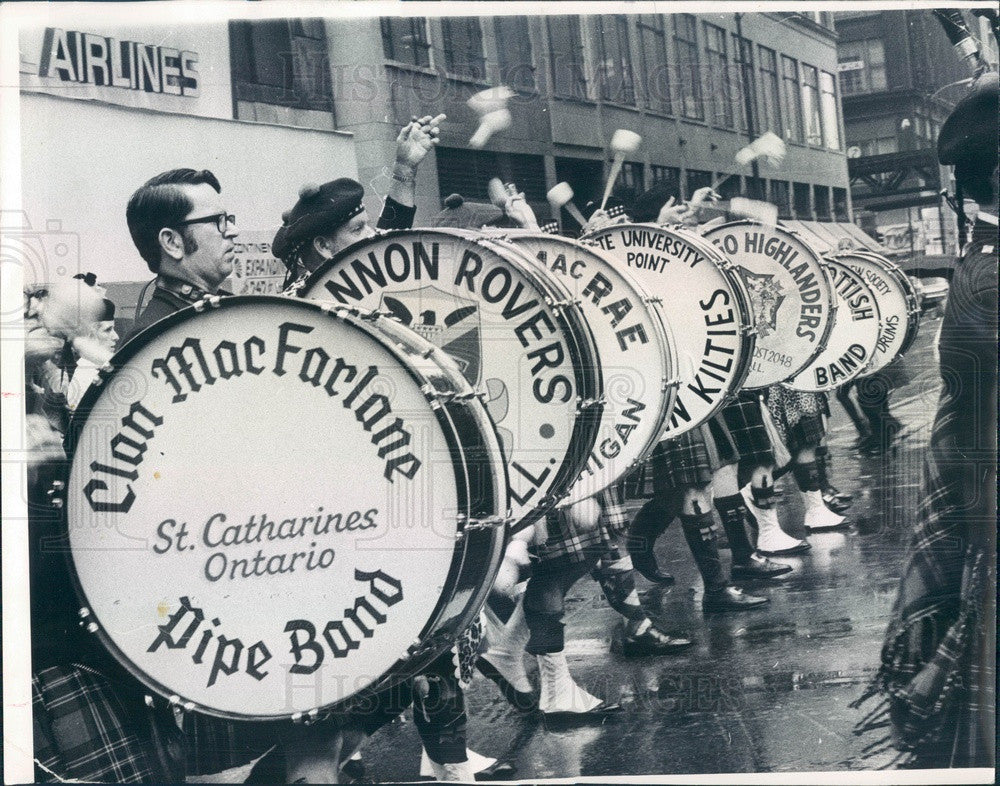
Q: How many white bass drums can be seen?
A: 7